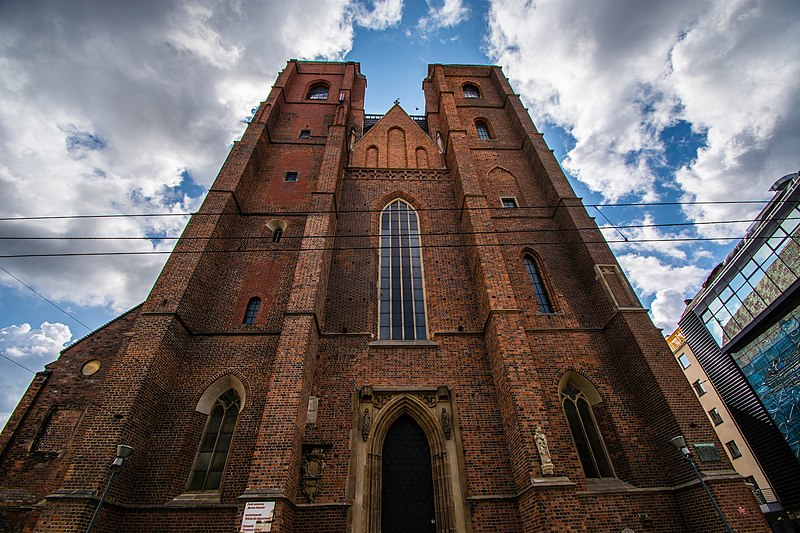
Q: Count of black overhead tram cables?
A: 3